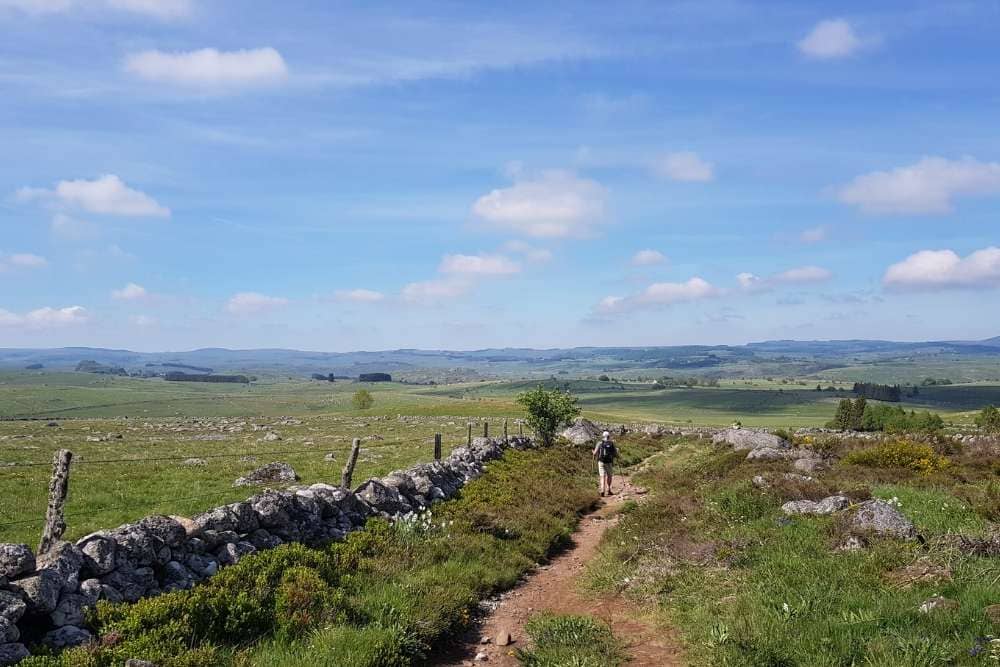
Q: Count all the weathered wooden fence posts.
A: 7